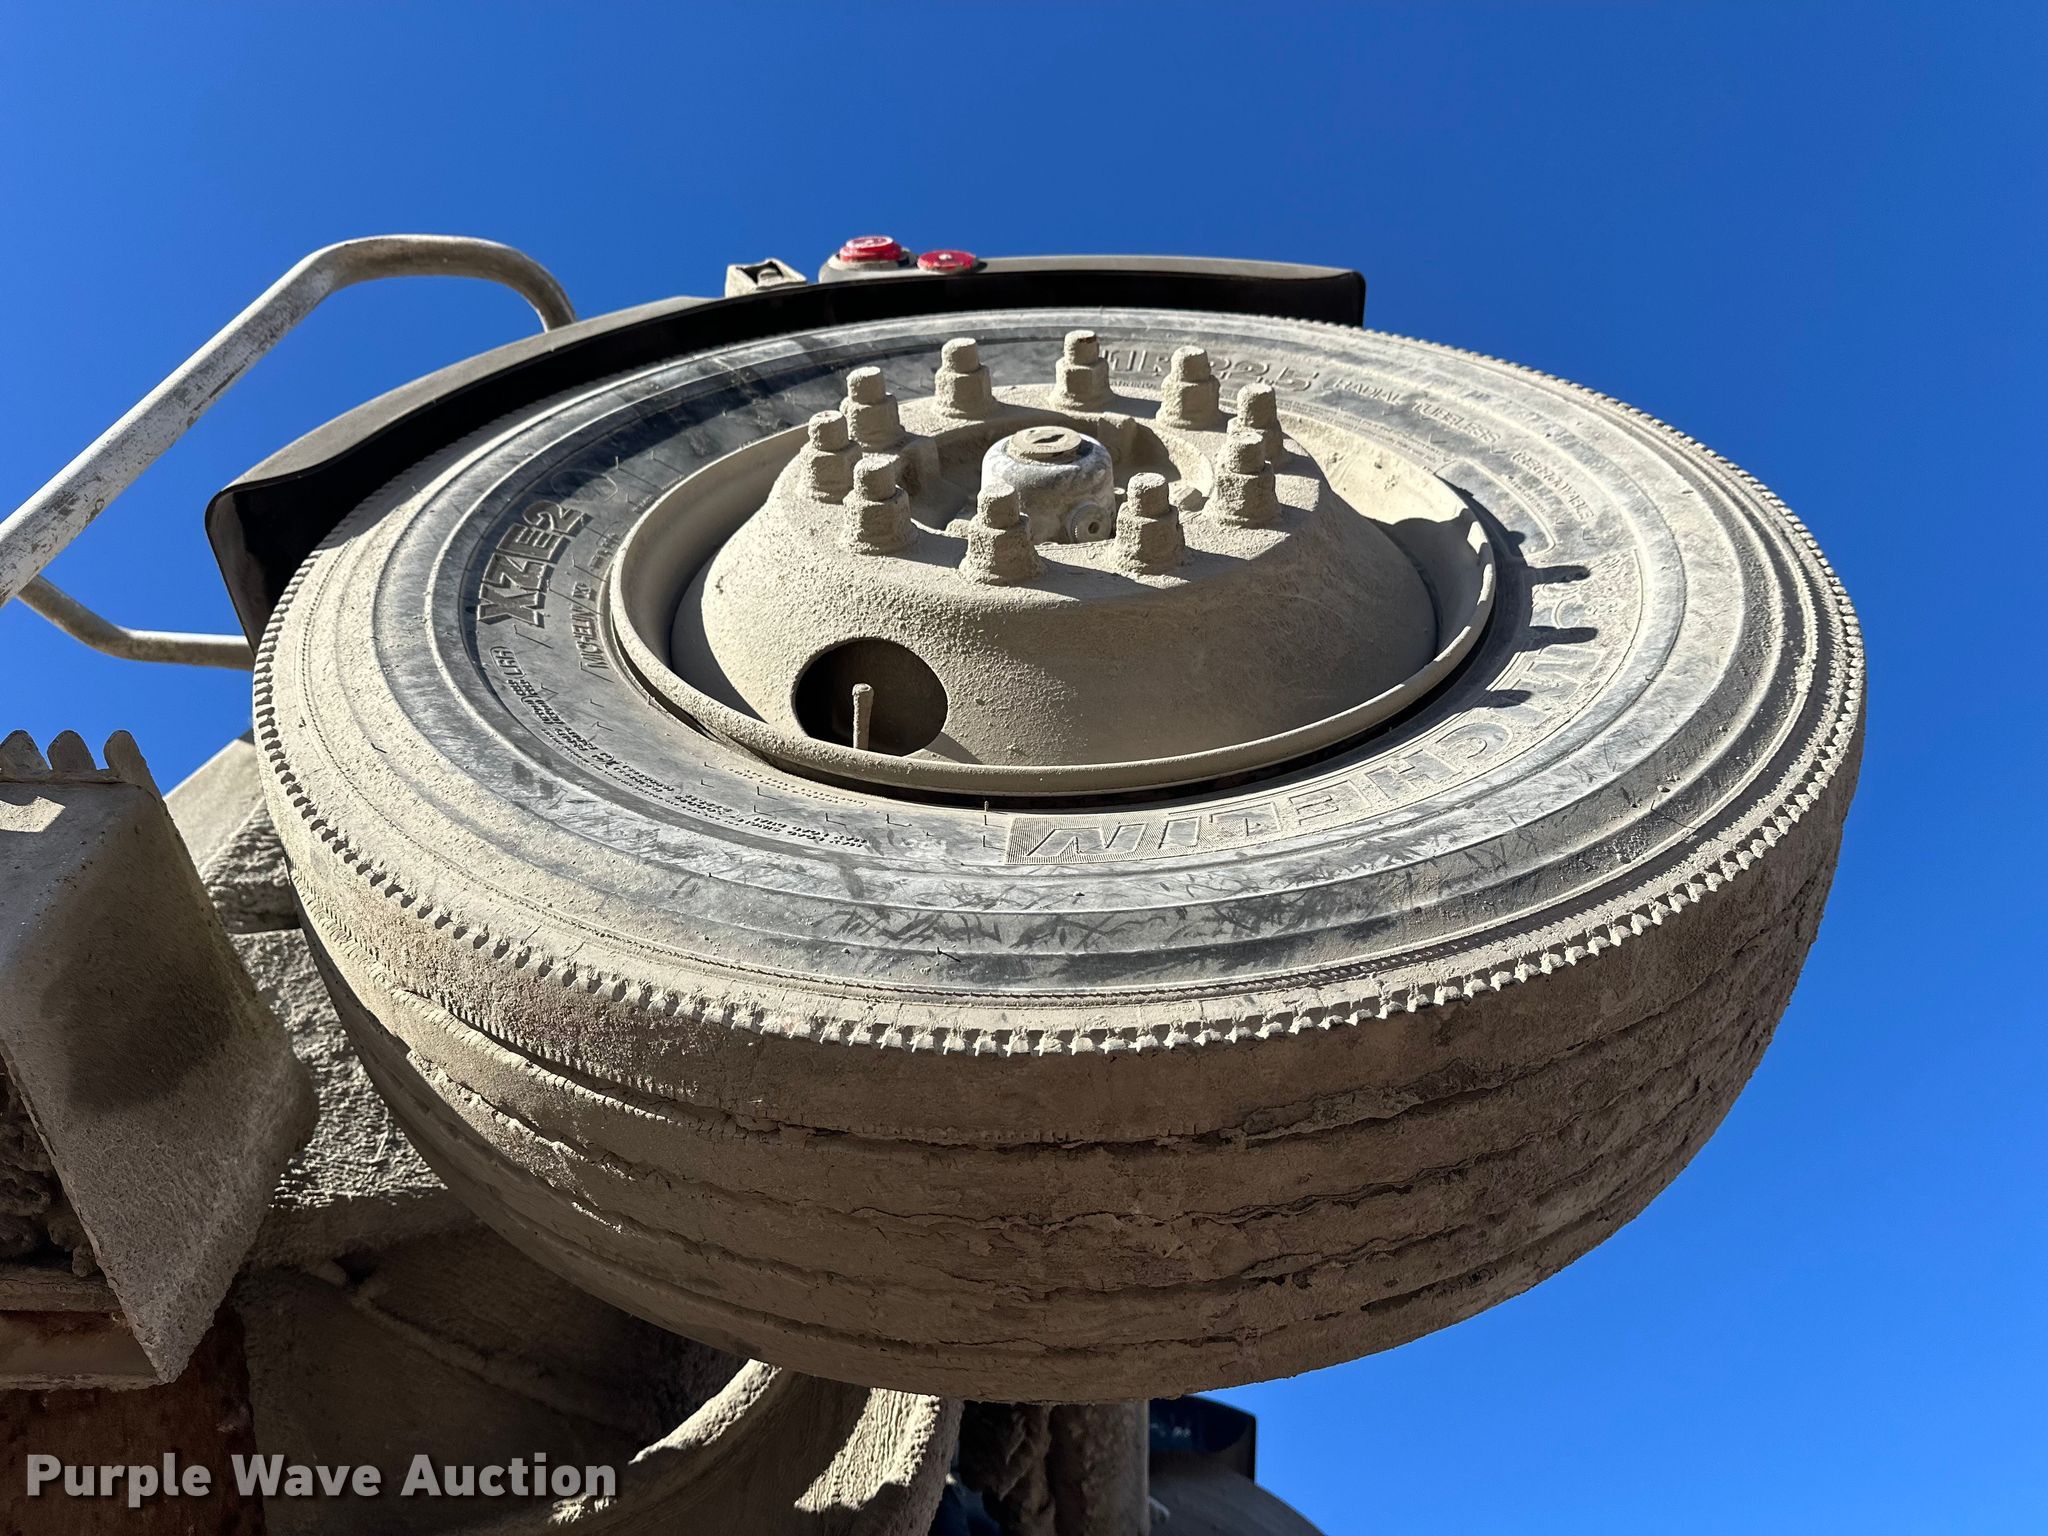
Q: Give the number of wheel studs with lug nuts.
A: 10